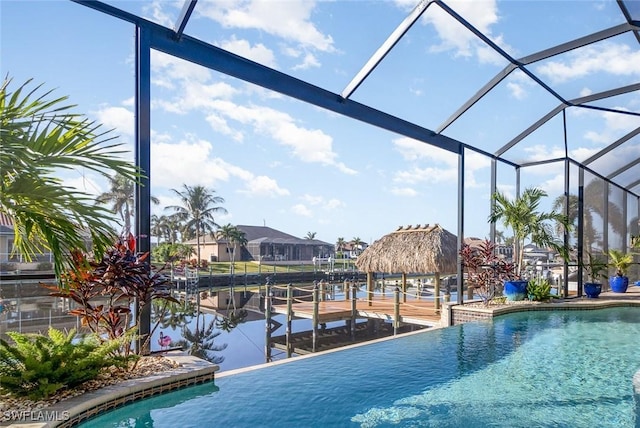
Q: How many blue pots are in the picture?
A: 3